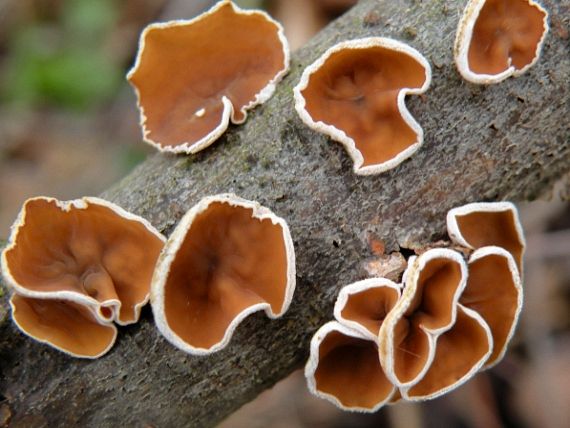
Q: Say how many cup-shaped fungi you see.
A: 12